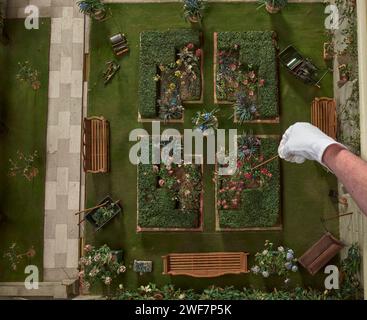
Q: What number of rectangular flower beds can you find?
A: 4